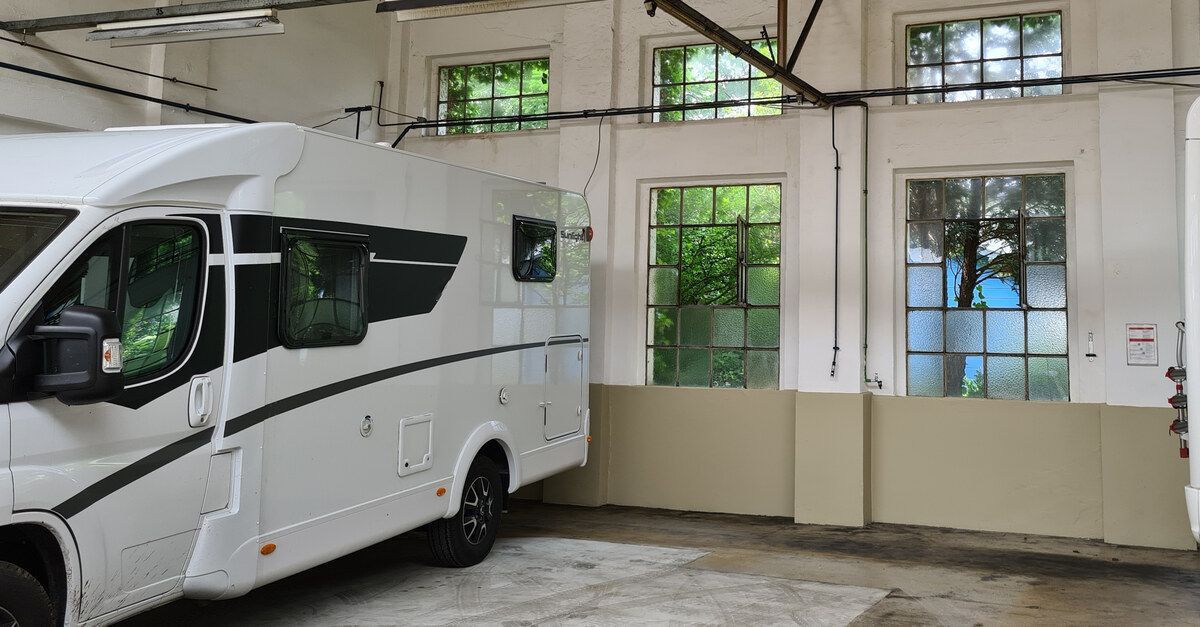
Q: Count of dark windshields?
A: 1